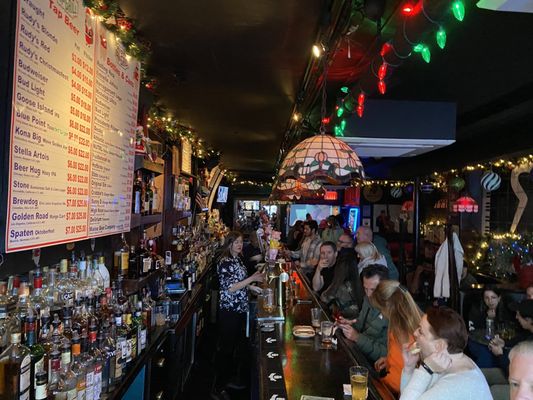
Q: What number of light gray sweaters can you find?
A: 1